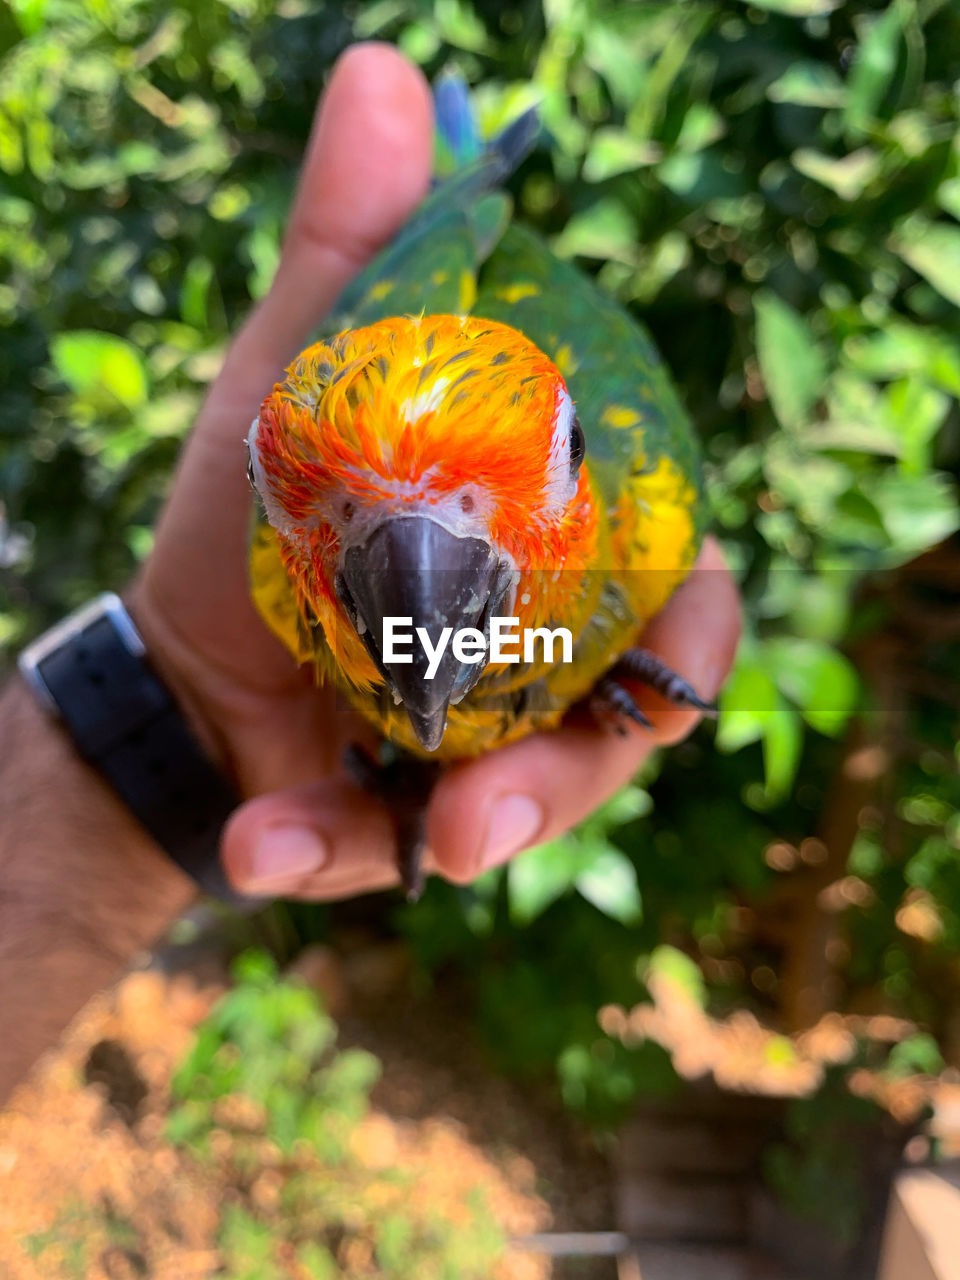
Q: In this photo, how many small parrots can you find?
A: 1